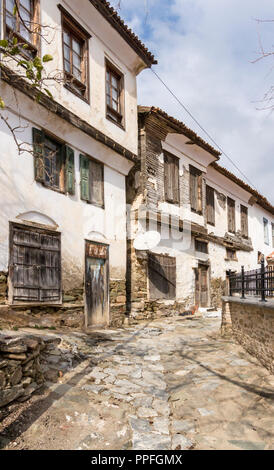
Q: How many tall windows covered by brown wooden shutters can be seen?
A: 5